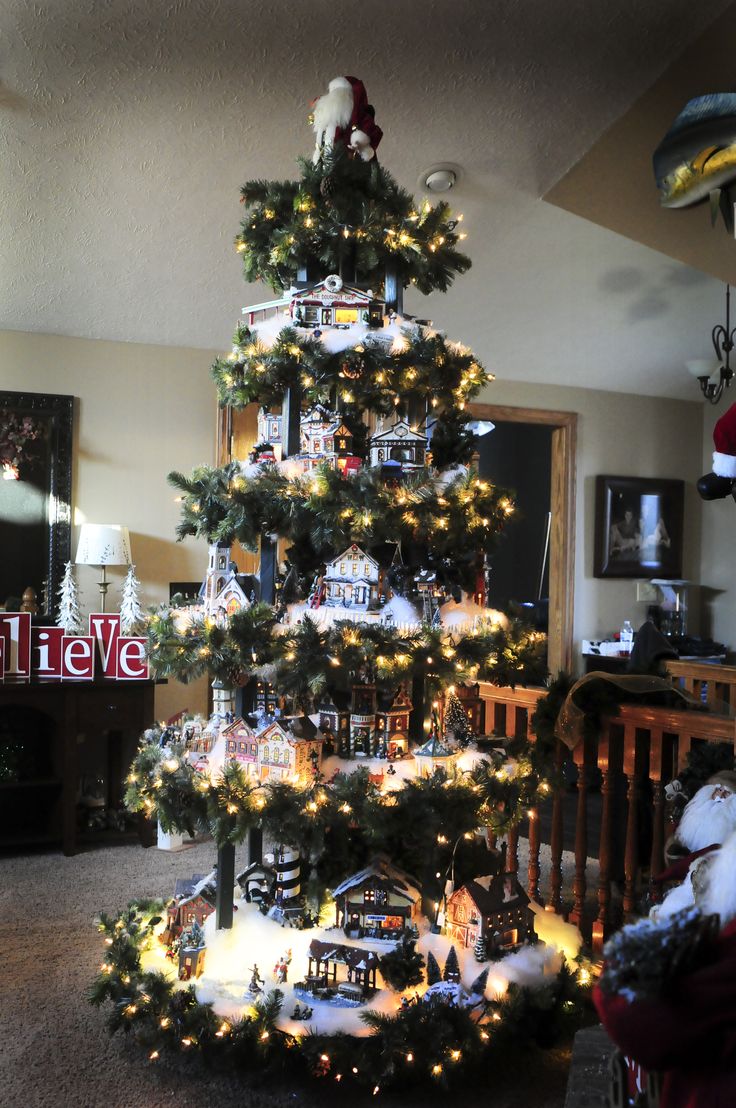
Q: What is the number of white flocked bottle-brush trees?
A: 2